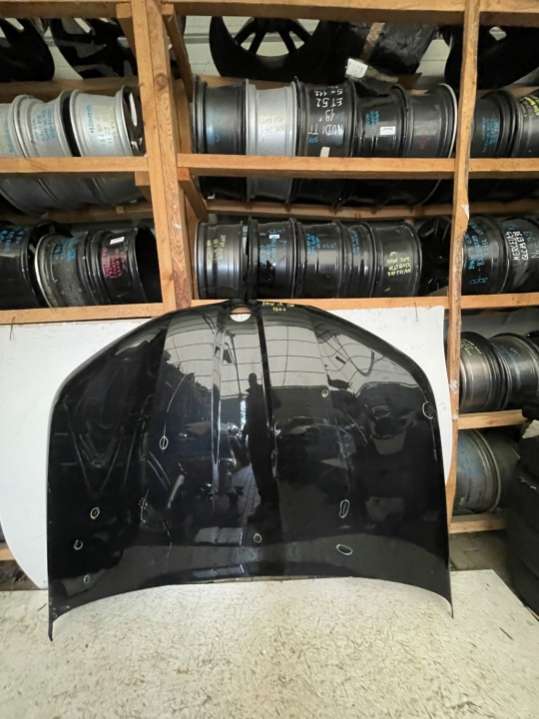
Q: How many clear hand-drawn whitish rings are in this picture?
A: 9